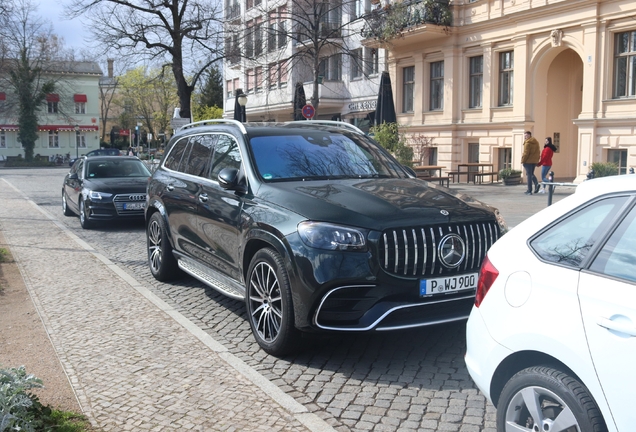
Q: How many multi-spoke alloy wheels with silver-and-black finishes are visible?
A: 2